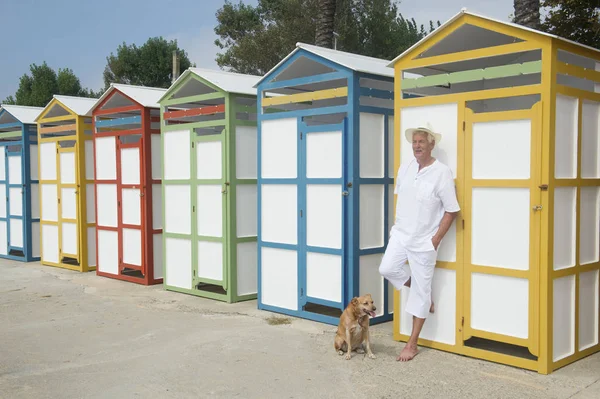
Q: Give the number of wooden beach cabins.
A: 6